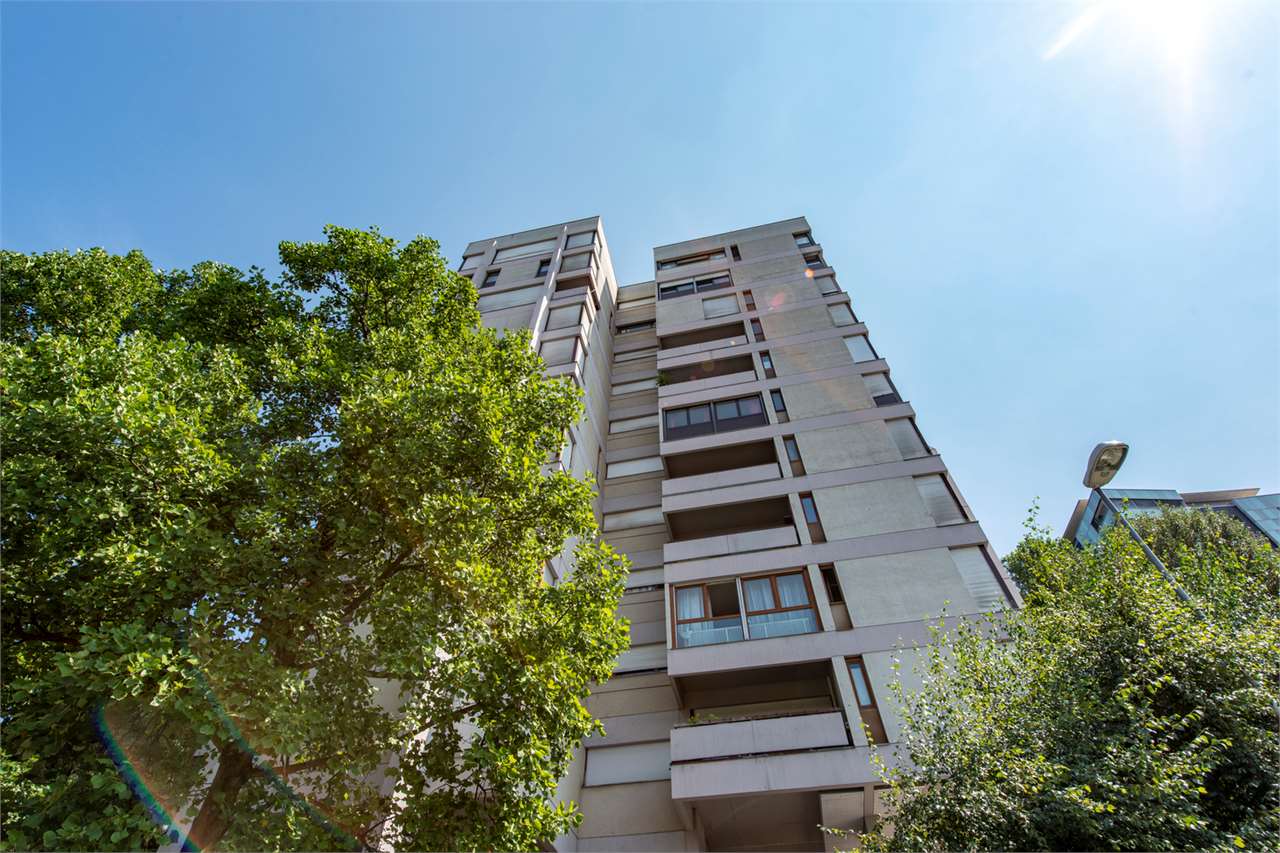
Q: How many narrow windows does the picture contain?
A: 9